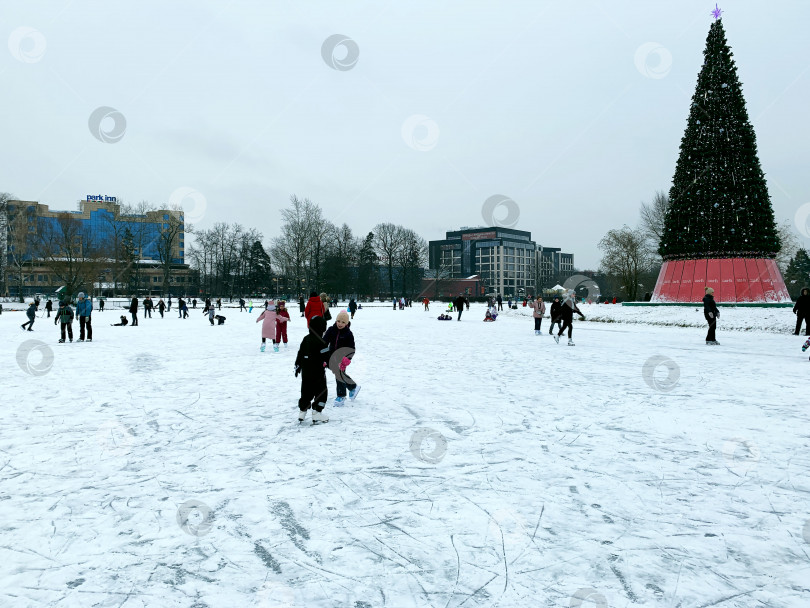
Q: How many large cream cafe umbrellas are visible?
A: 0